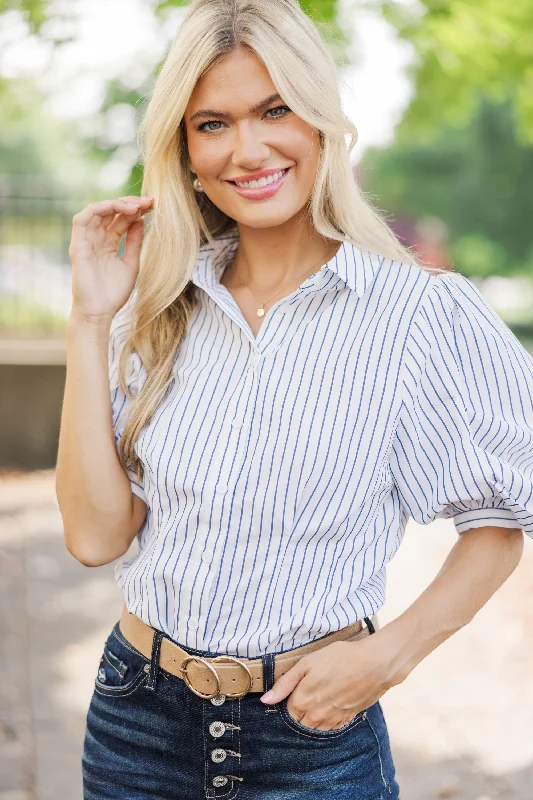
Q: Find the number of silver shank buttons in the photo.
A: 4